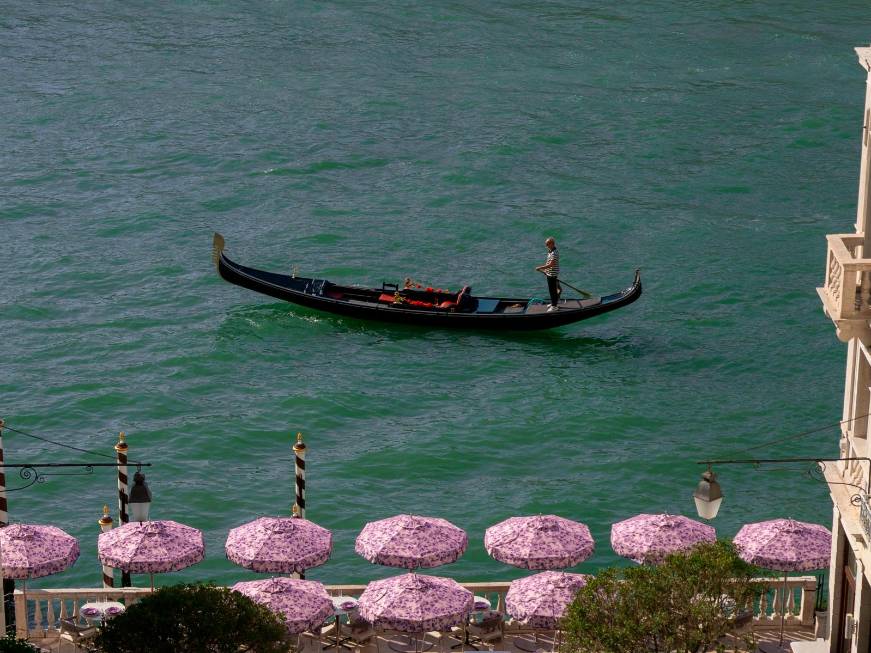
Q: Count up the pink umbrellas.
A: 10